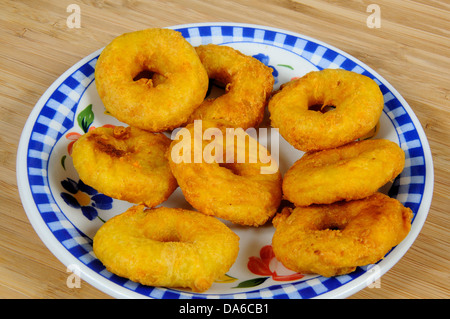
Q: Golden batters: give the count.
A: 8